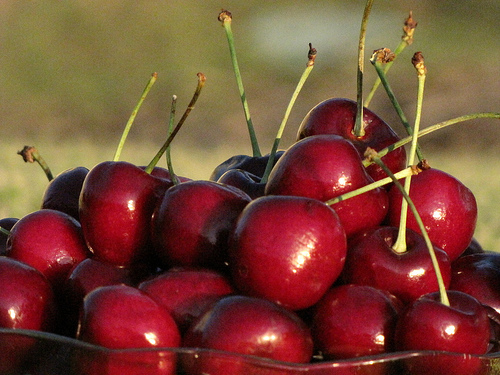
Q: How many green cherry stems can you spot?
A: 14